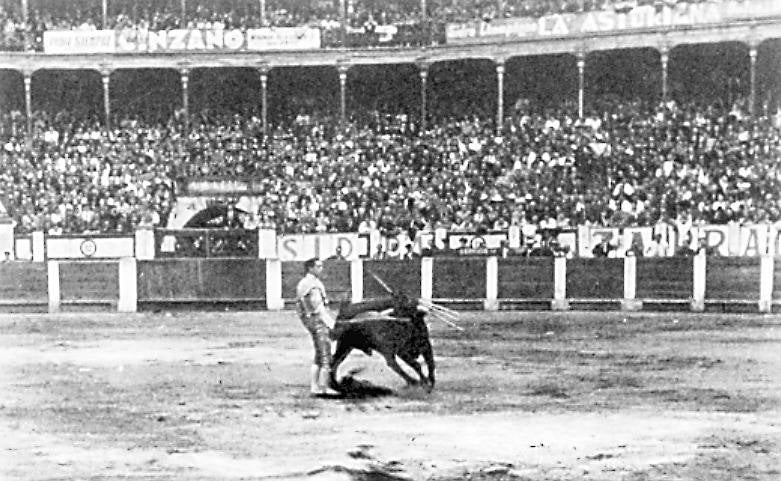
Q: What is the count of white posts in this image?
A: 10